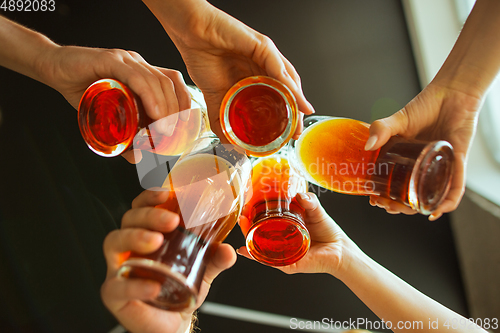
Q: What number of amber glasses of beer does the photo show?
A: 5